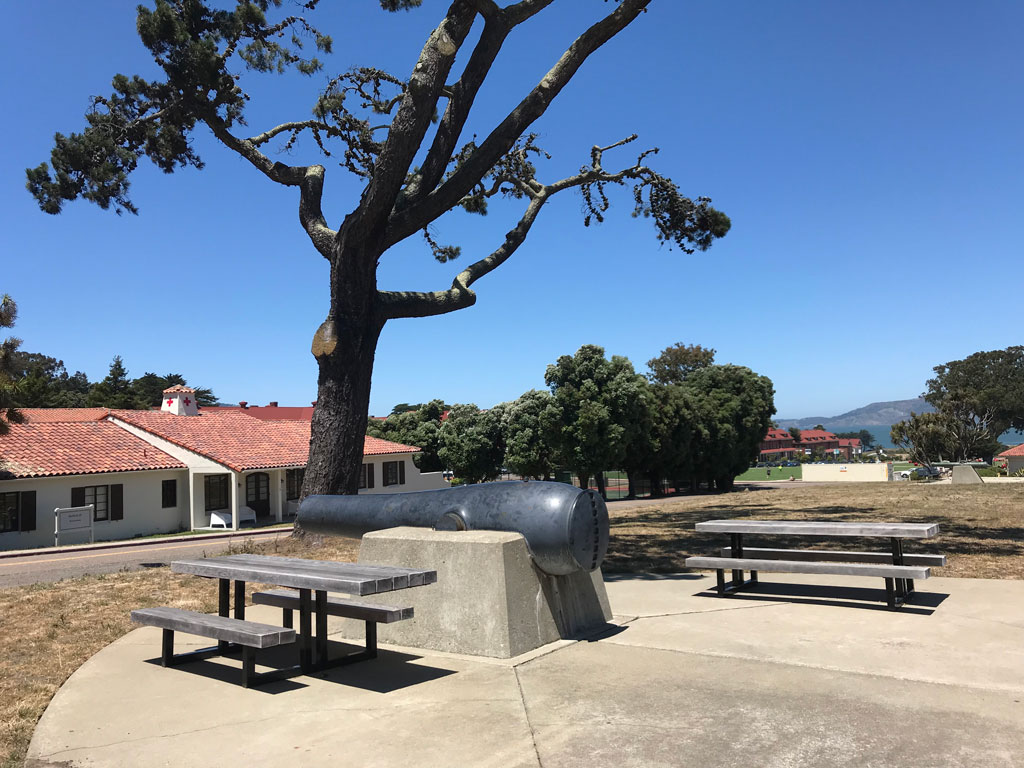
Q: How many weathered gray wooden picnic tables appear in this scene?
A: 2